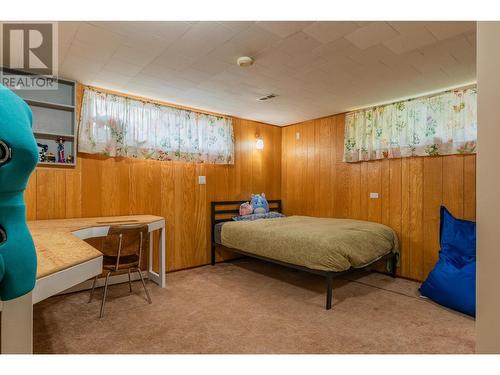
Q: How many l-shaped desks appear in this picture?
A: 1